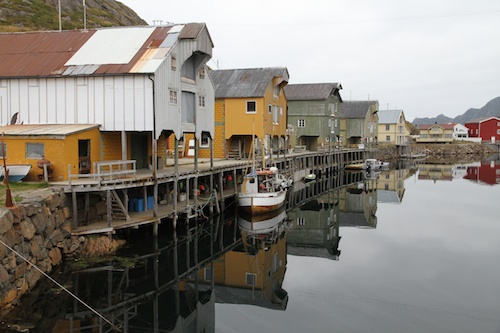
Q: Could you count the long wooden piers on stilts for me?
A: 1